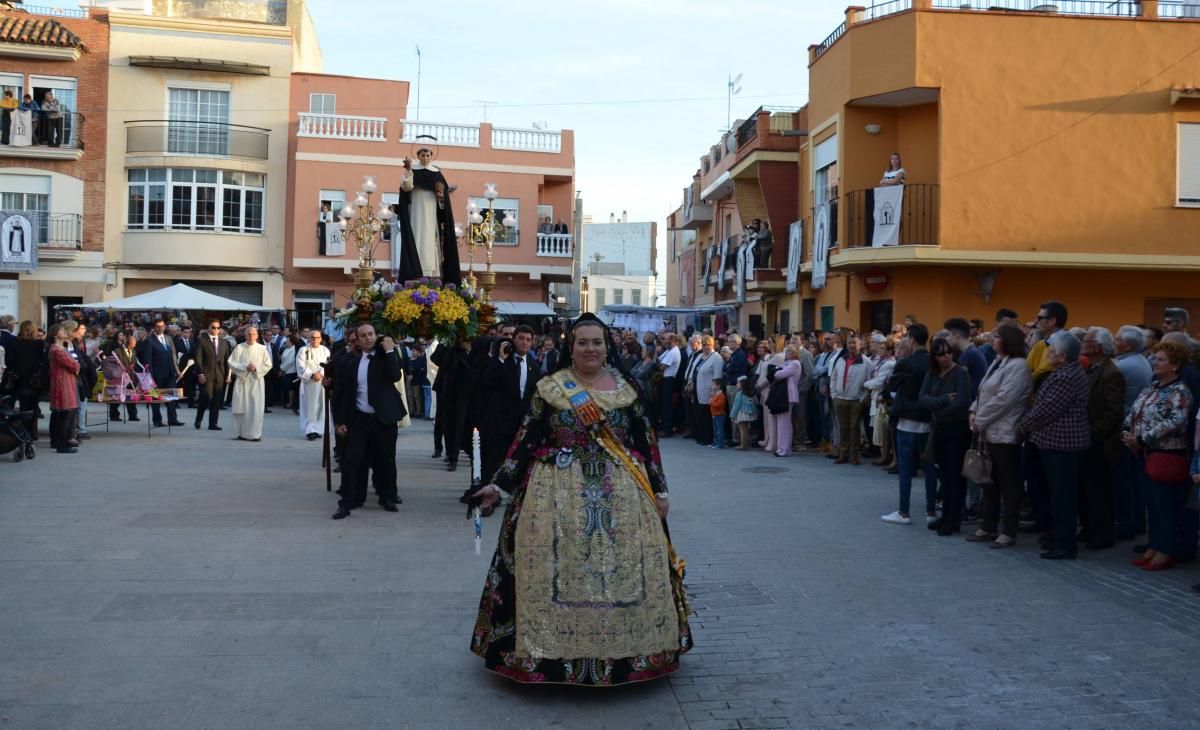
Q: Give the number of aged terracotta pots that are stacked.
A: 0